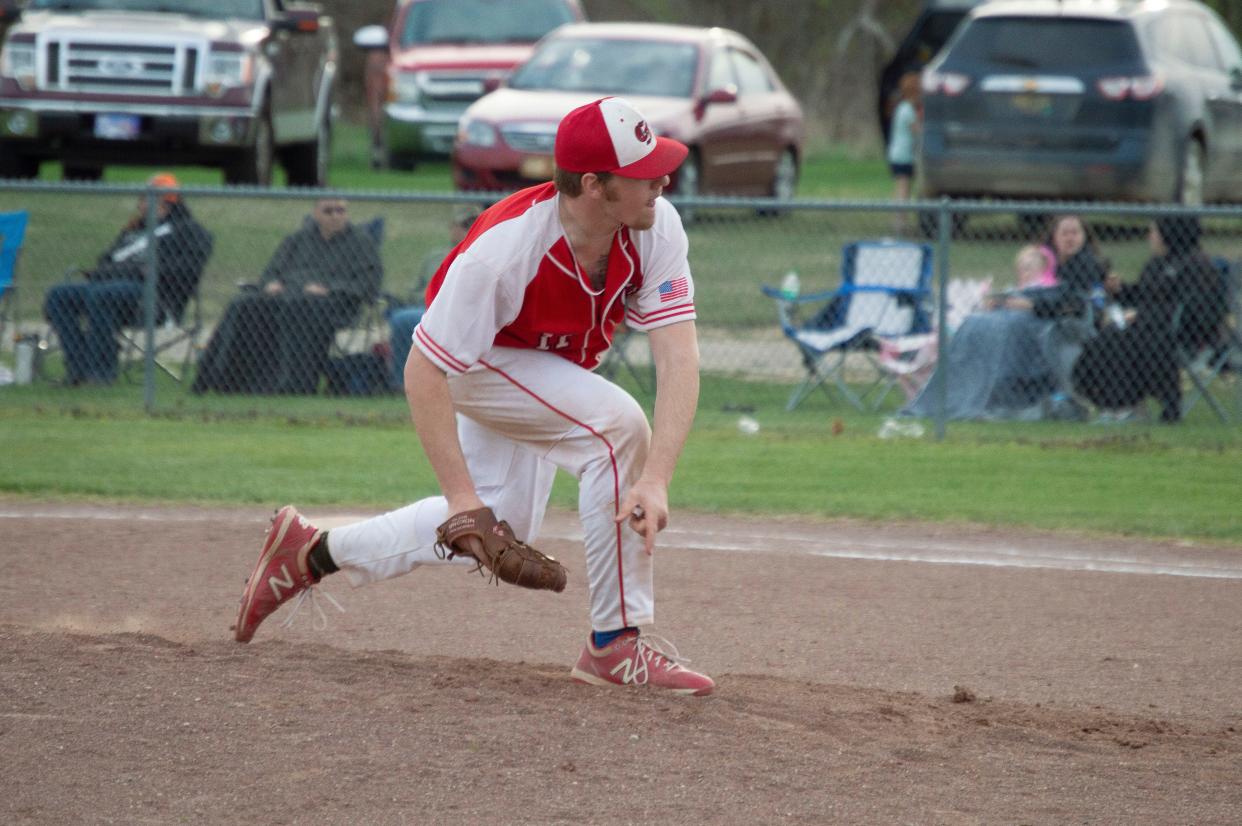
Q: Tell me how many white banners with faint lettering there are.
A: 0